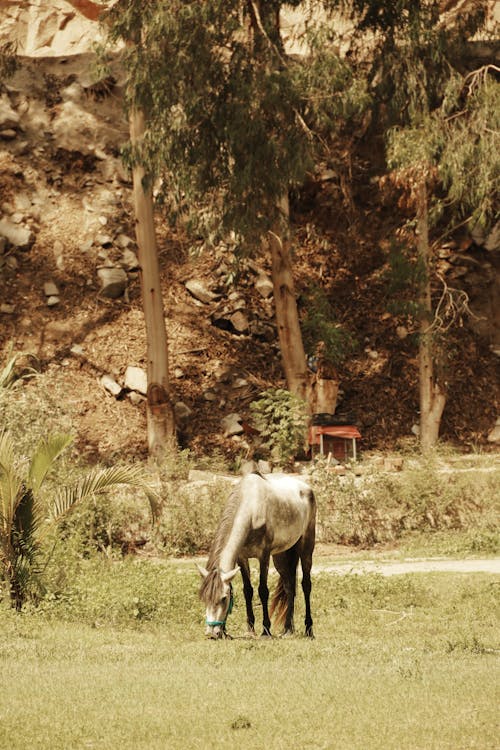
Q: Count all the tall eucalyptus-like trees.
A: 3